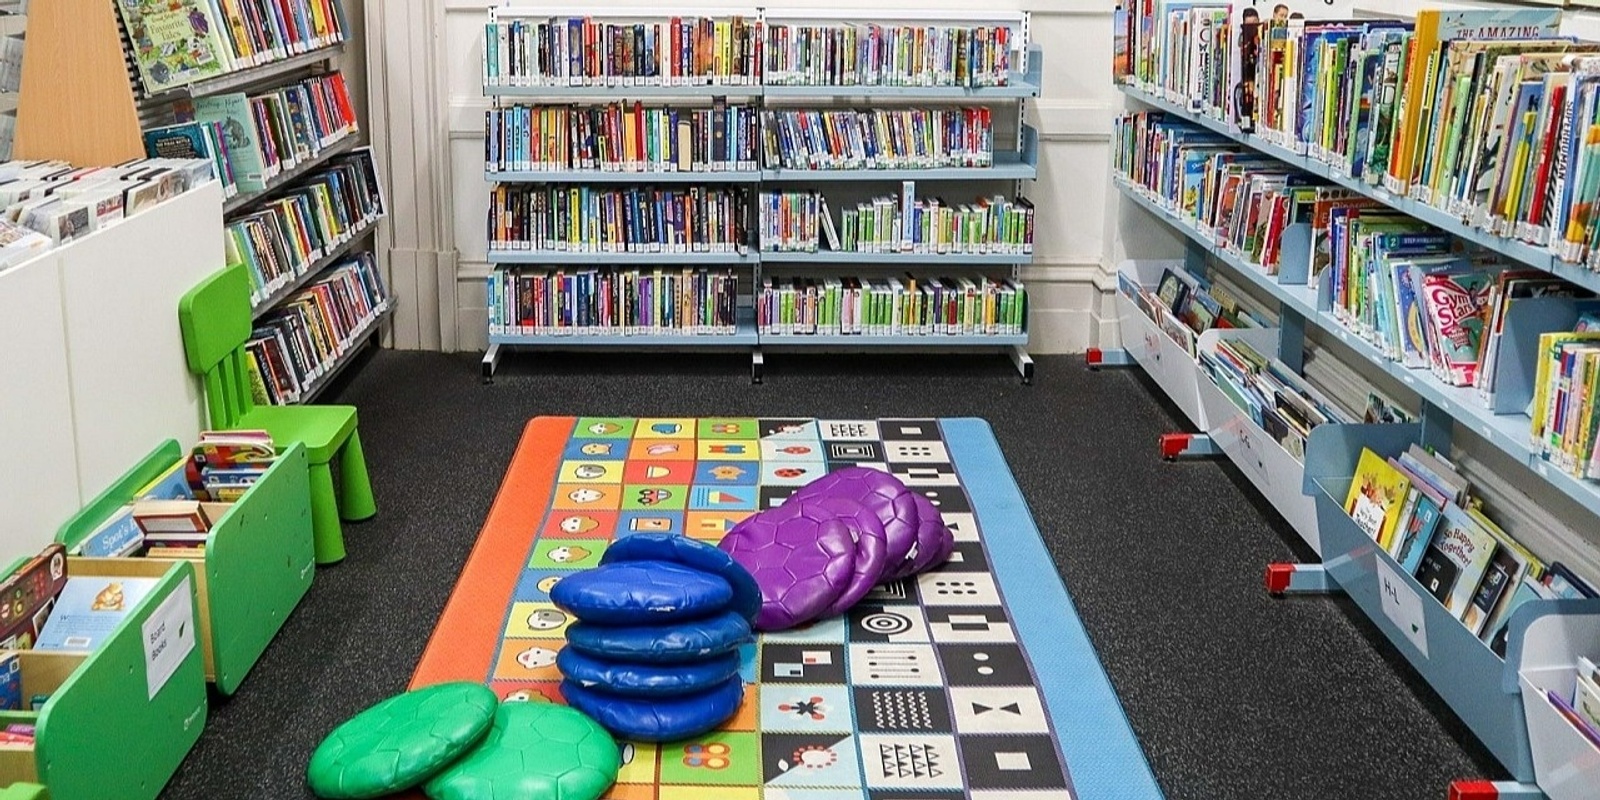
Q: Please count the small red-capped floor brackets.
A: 4